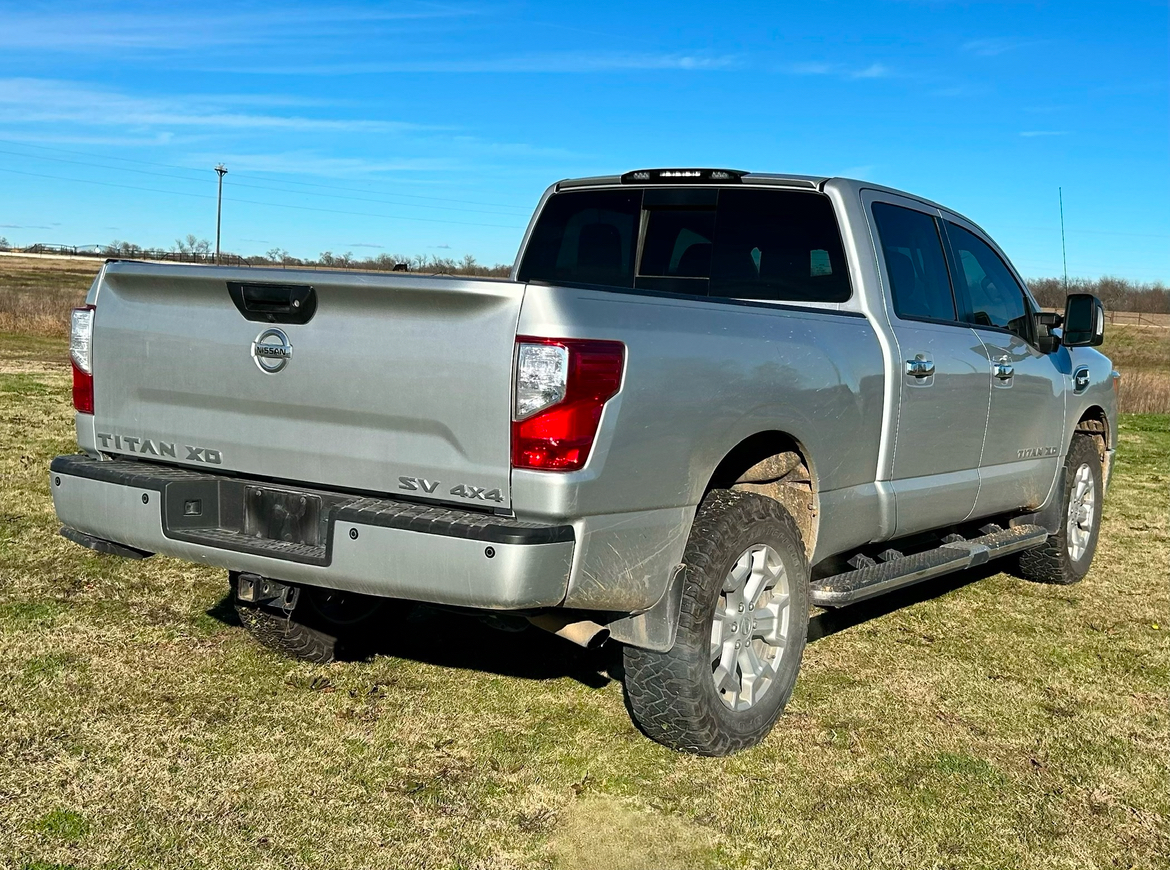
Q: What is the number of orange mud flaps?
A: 0